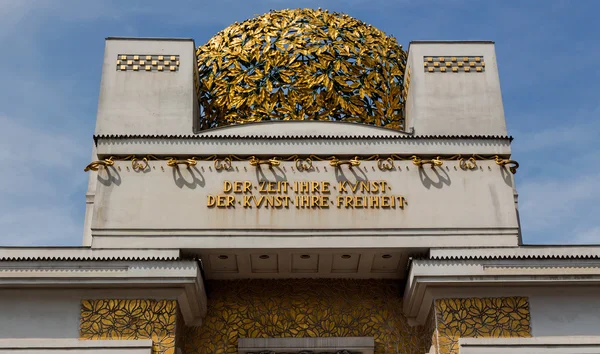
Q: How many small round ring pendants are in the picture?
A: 5